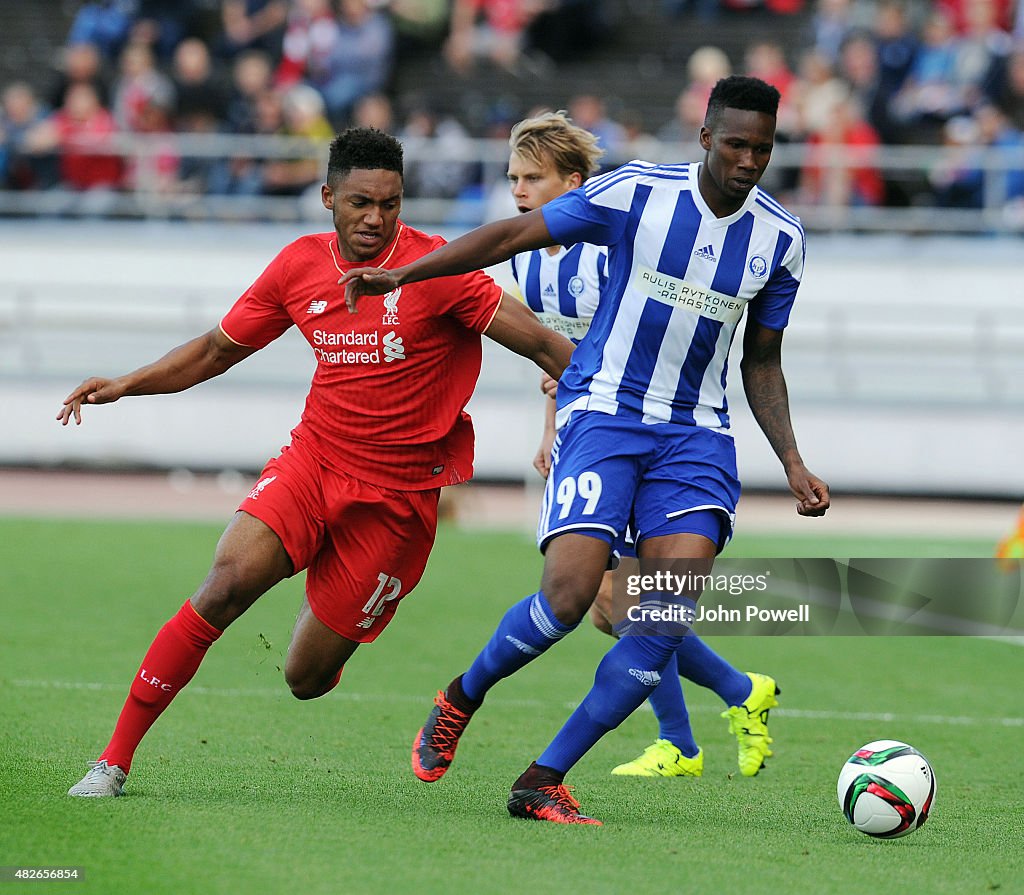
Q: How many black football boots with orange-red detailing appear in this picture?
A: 2